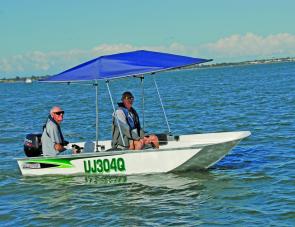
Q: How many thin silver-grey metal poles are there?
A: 4